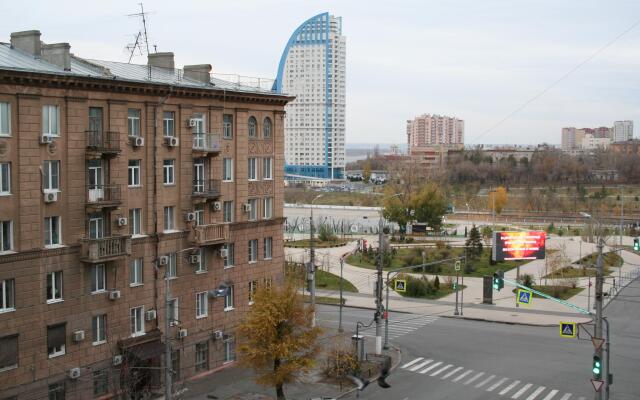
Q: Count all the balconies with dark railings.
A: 4